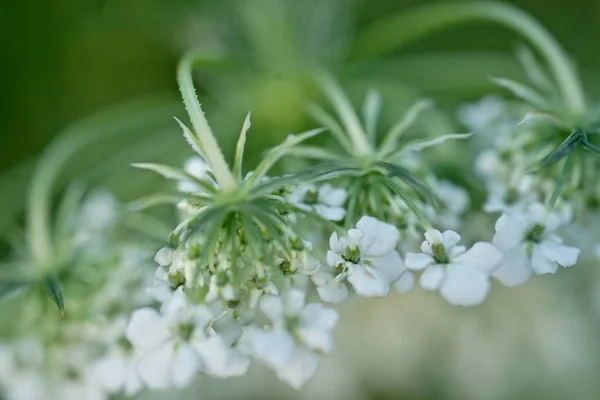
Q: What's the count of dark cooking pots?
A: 0